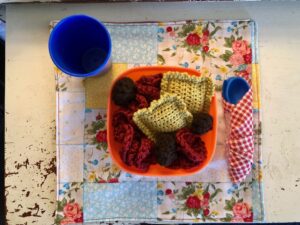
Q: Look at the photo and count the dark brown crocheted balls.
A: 3